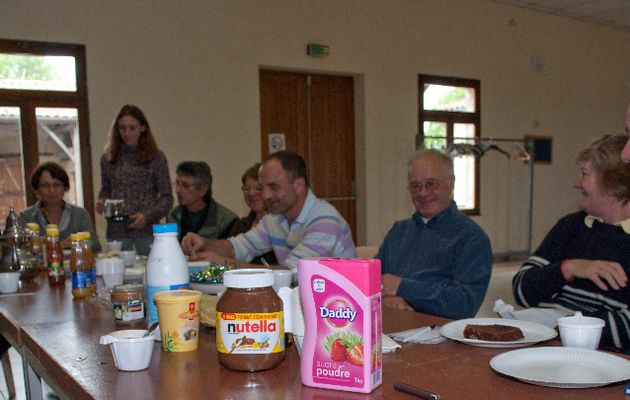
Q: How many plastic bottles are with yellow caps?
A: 5